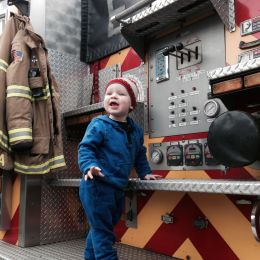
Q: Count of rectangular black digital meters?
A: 3